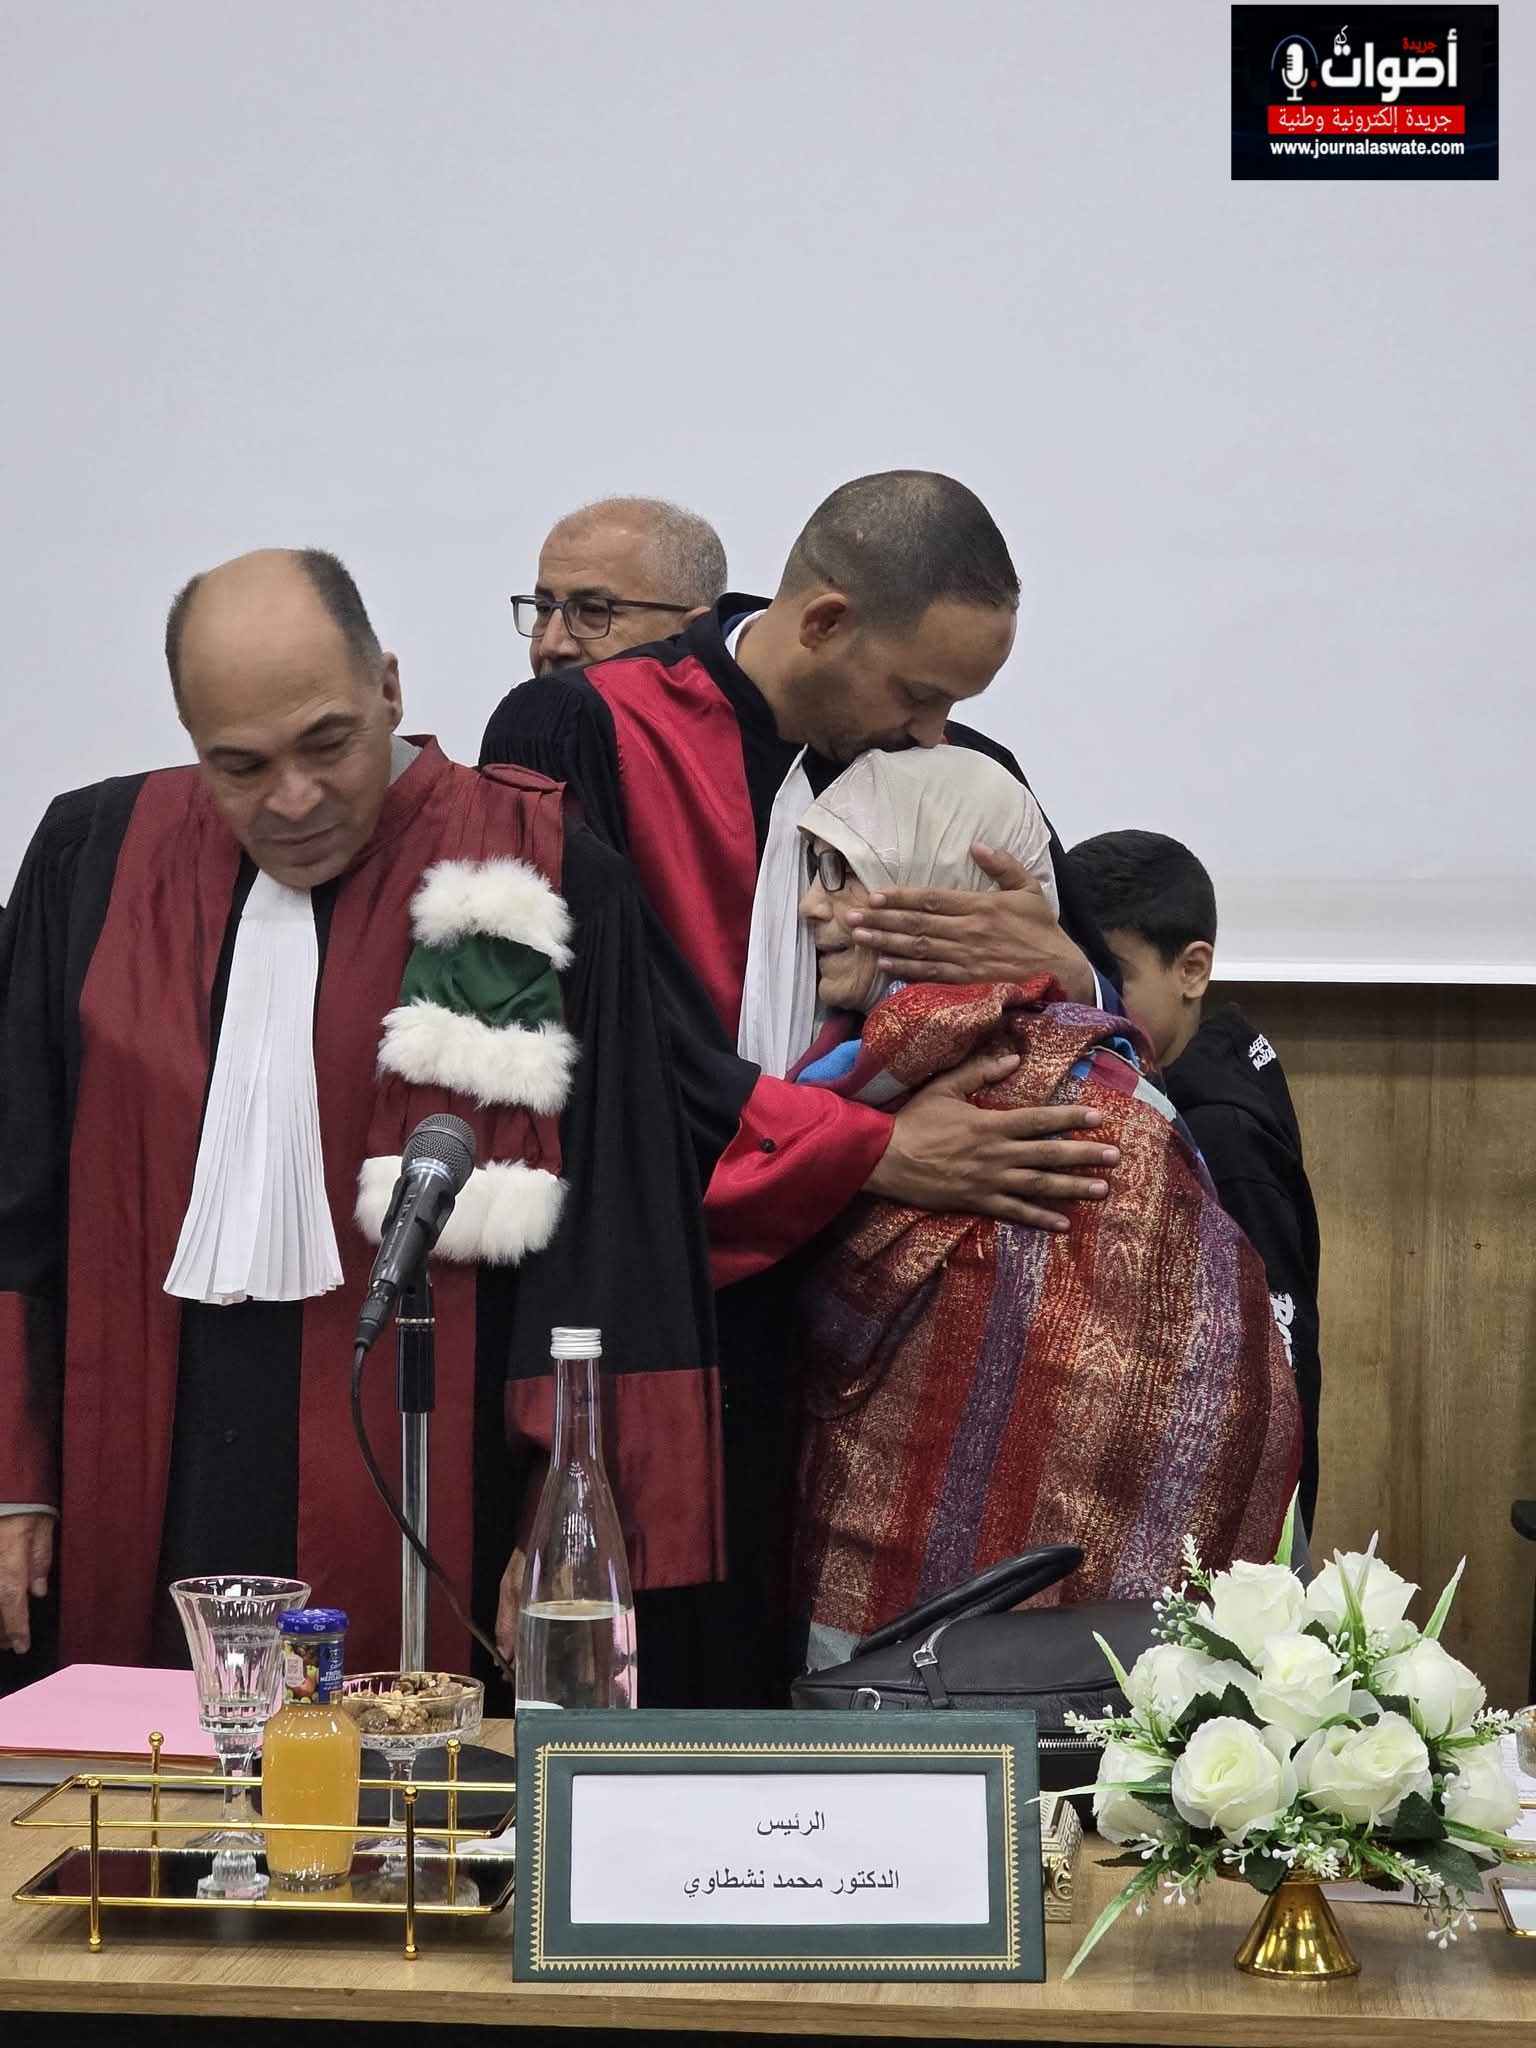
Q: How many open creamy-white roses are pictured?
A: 9